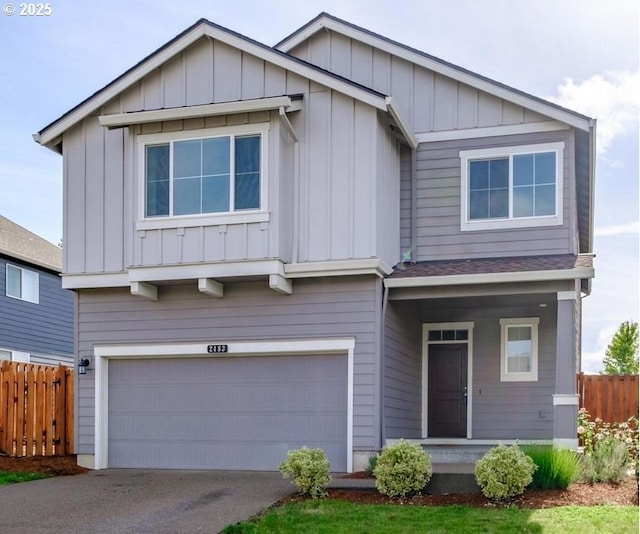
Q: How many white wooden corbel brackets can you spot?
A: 3